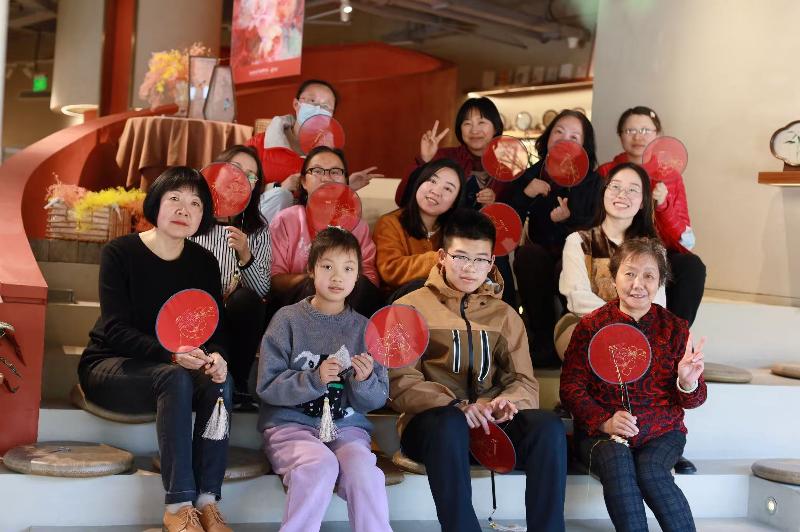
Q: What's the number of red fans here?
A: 11